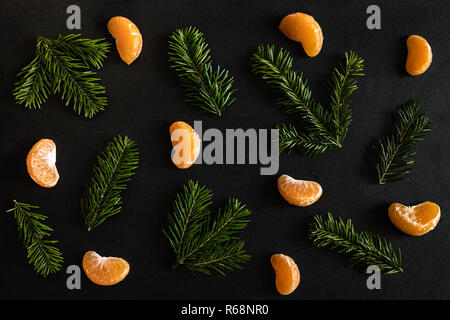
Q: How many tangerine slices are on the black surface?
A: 9